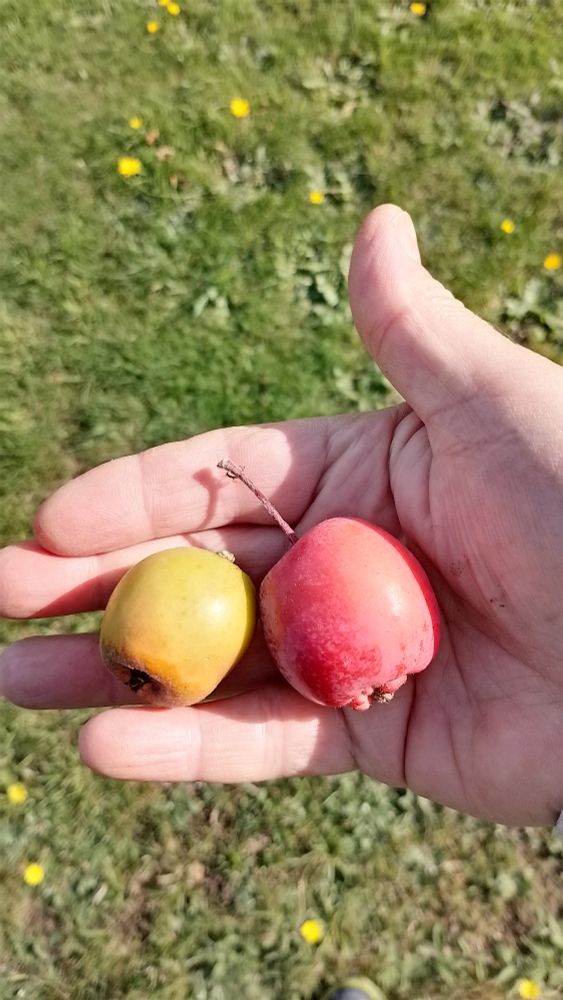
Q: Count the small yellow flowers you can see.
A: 14